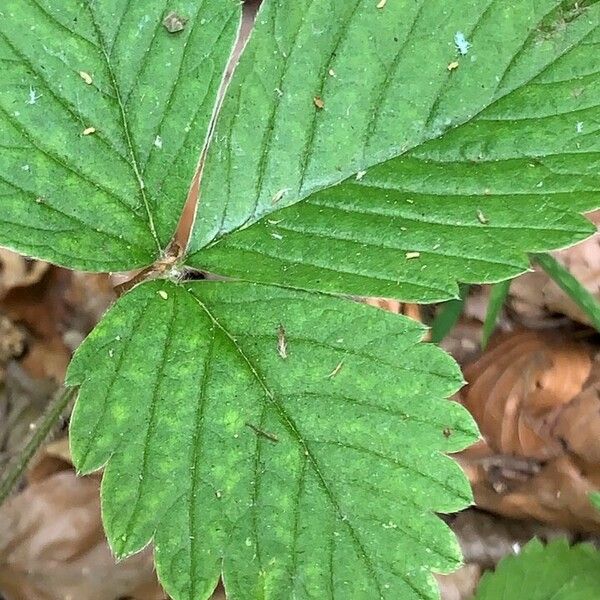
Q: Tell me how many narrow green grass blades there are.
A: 3